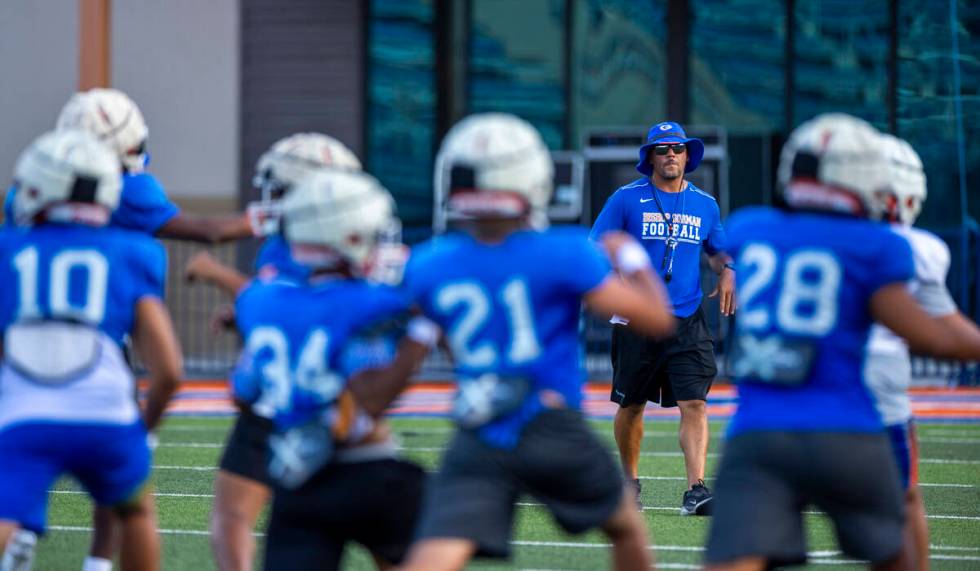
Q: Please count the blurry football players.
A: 7